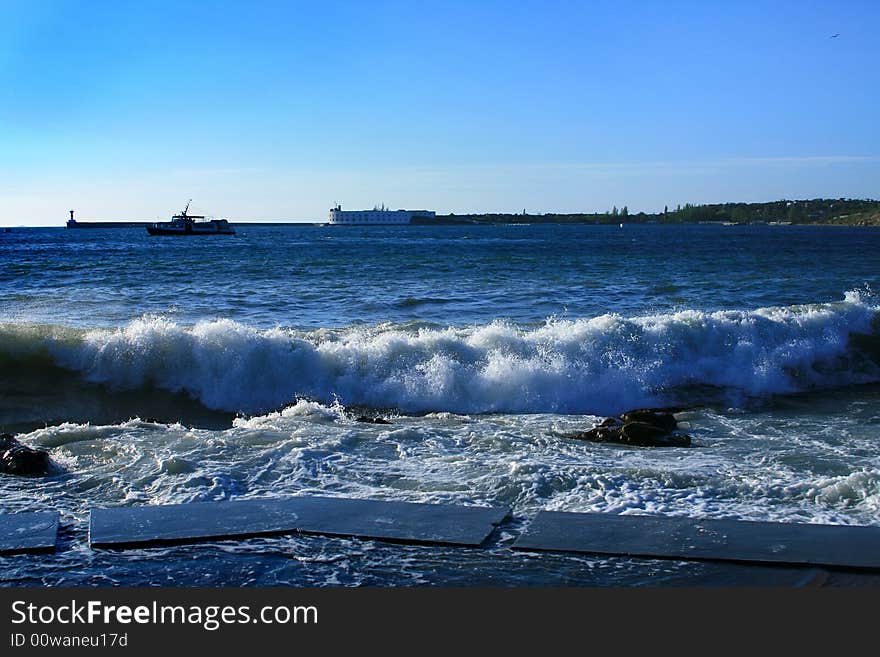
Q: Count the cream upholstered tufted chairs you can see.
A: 0